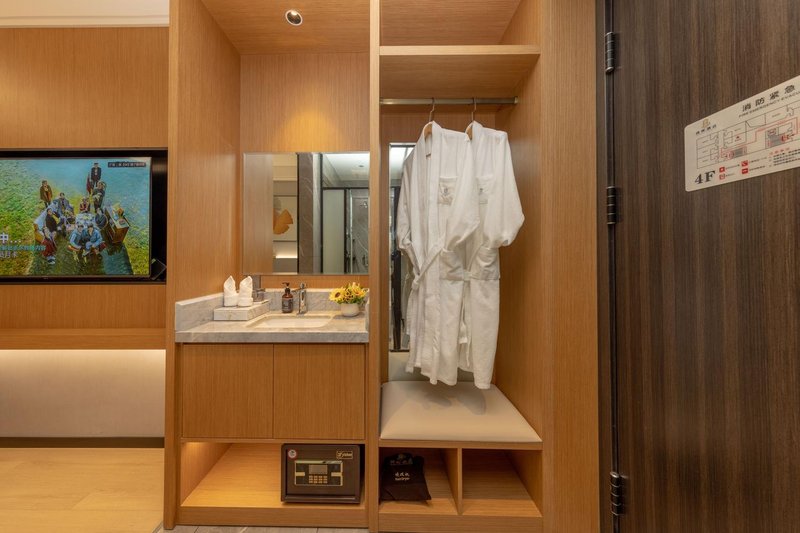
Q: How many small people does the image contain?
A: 10